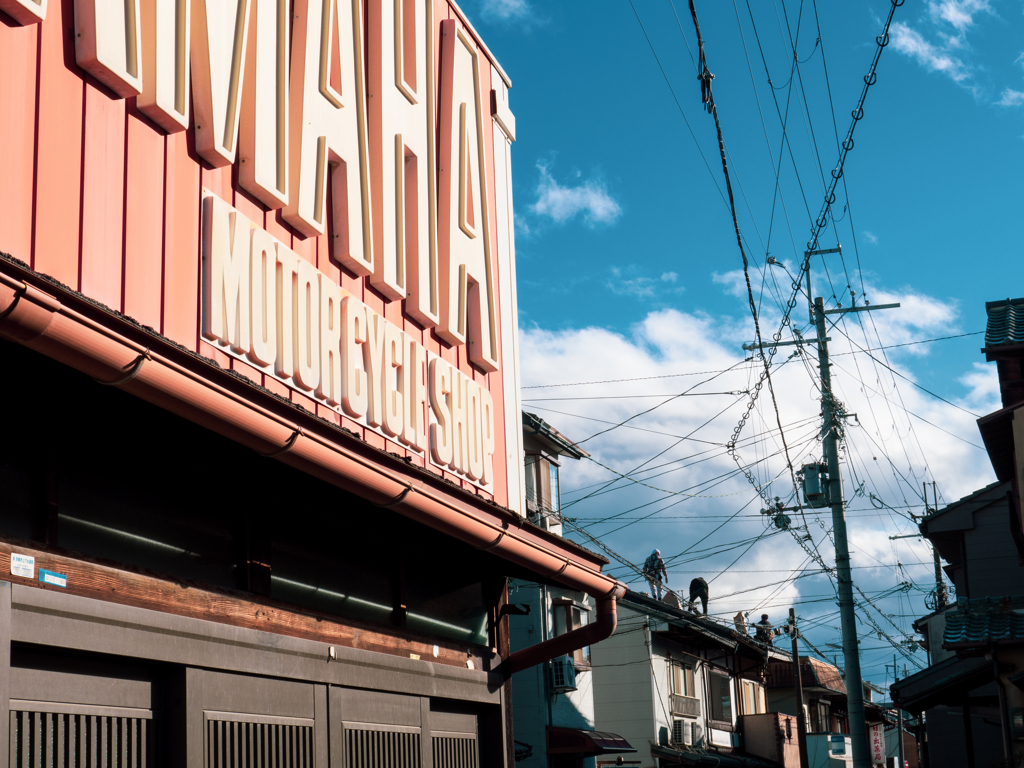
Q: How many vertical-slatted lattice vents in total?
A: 4